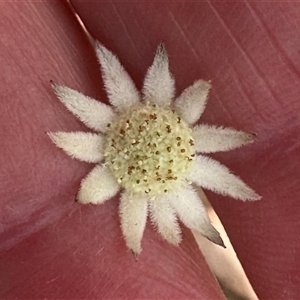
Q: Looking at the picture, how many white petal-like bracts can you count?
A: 11